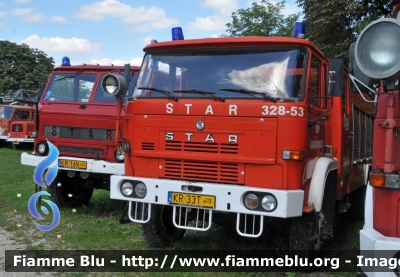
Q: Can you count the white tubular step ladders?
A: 3